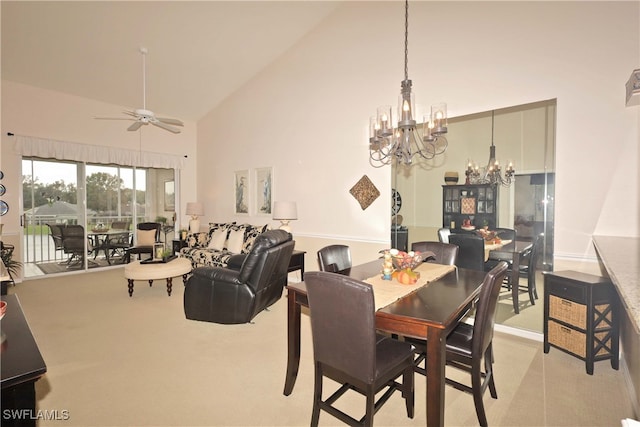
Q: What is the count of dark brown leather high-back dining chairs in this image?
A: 4